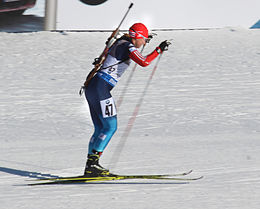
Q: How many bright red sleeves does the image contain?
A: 1